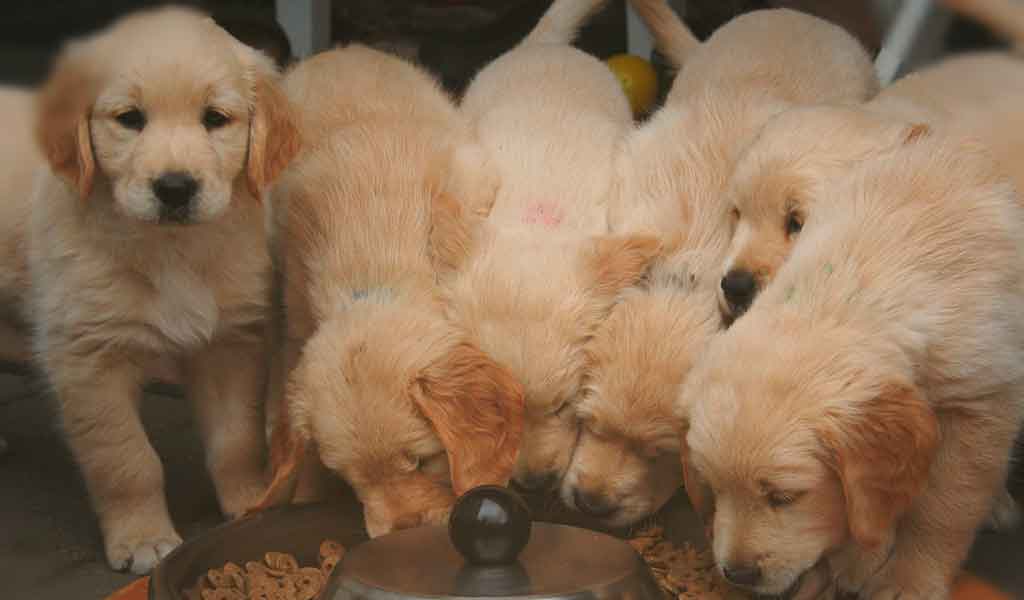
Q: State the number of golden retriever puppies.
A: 6